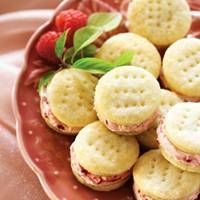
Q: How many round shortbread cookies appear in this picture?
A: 9